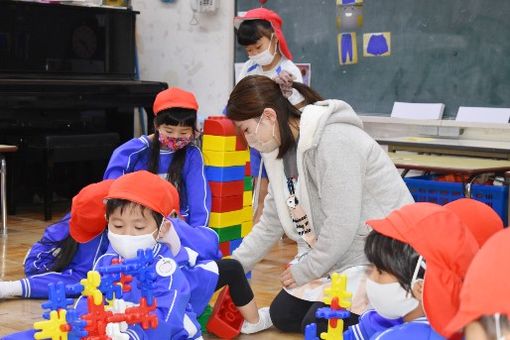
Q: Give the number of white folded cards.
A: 2